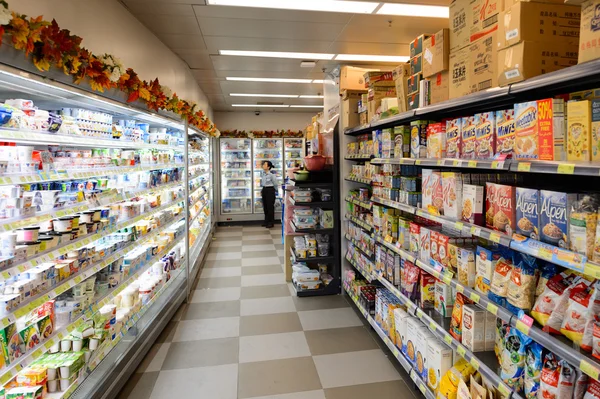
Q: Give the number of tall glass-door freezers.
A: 3